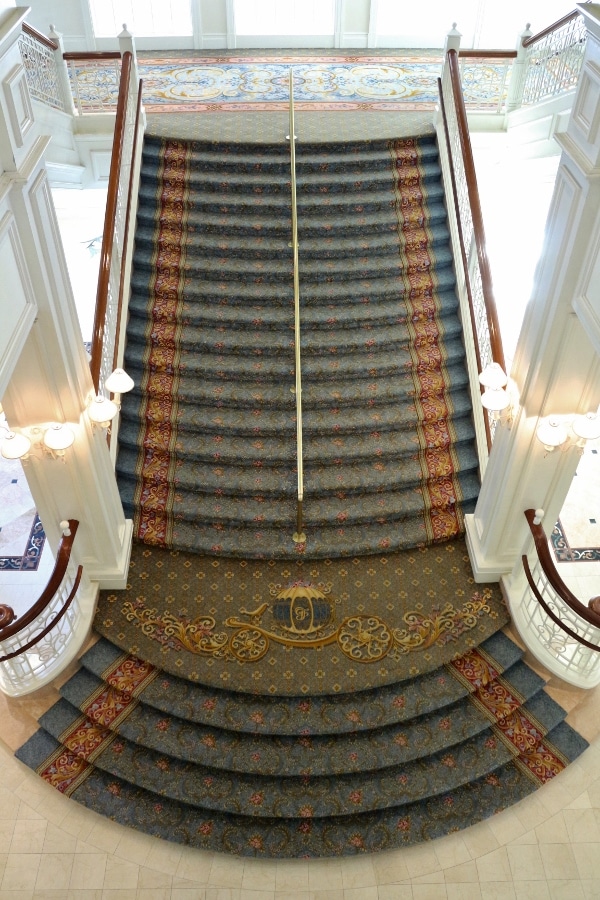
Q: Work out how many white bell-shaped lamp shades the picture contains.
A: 8